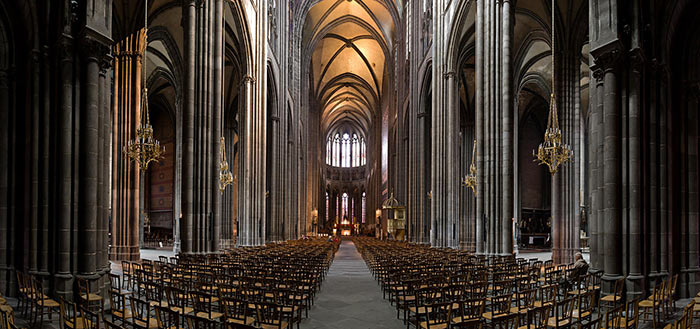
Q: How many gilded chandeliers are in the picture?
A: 4